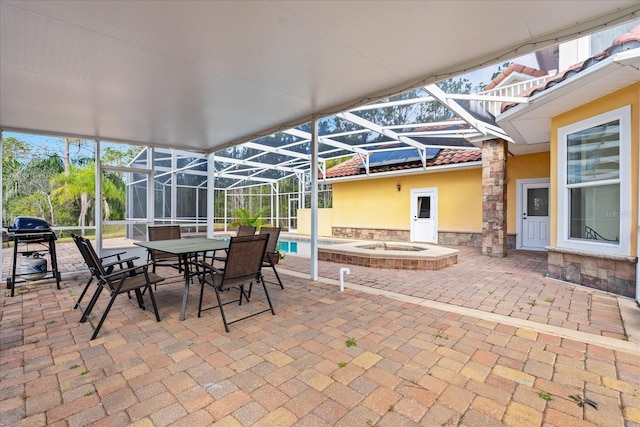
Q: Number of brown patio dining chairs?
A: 6